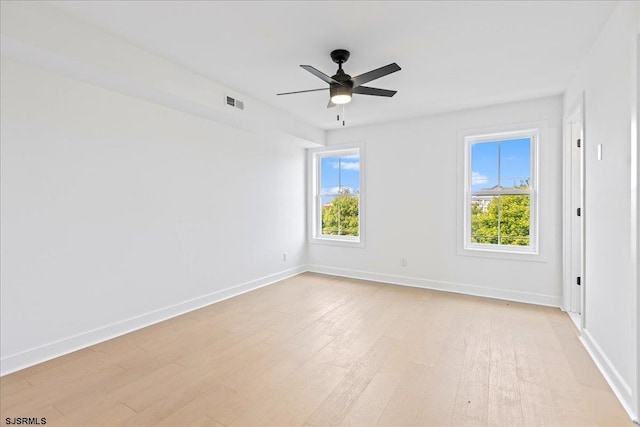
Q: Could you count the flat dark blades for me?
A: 5